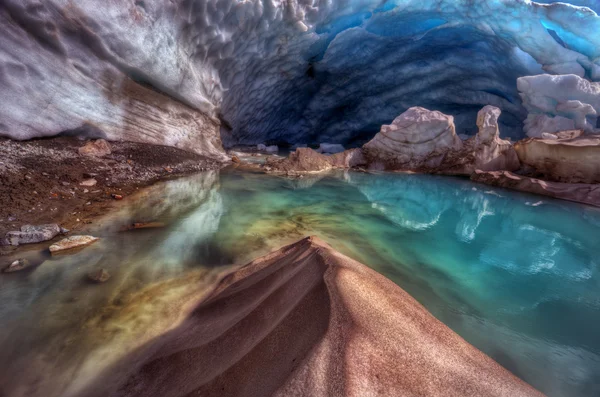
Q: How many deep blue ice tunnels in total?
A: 1